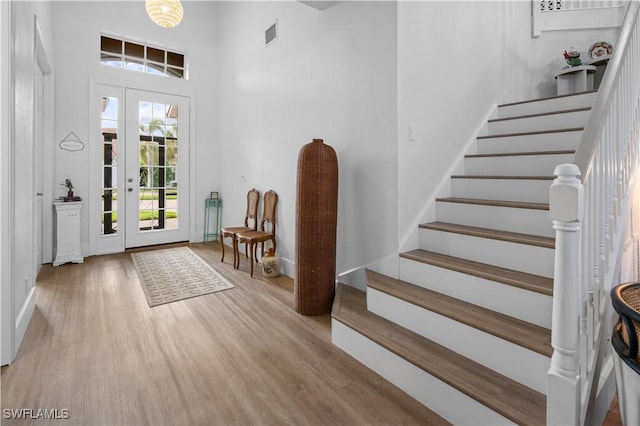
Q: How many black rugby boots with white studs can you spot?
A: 0